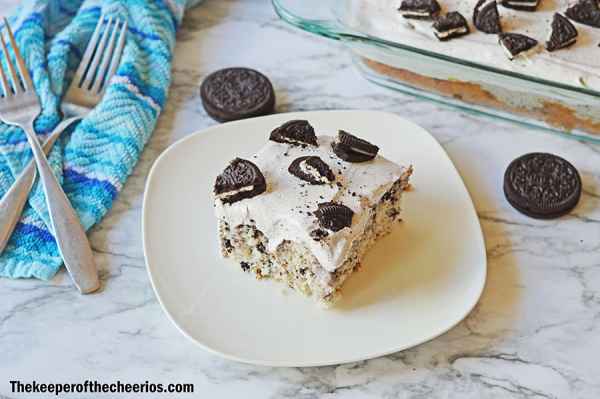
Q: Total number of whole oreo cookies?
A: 2